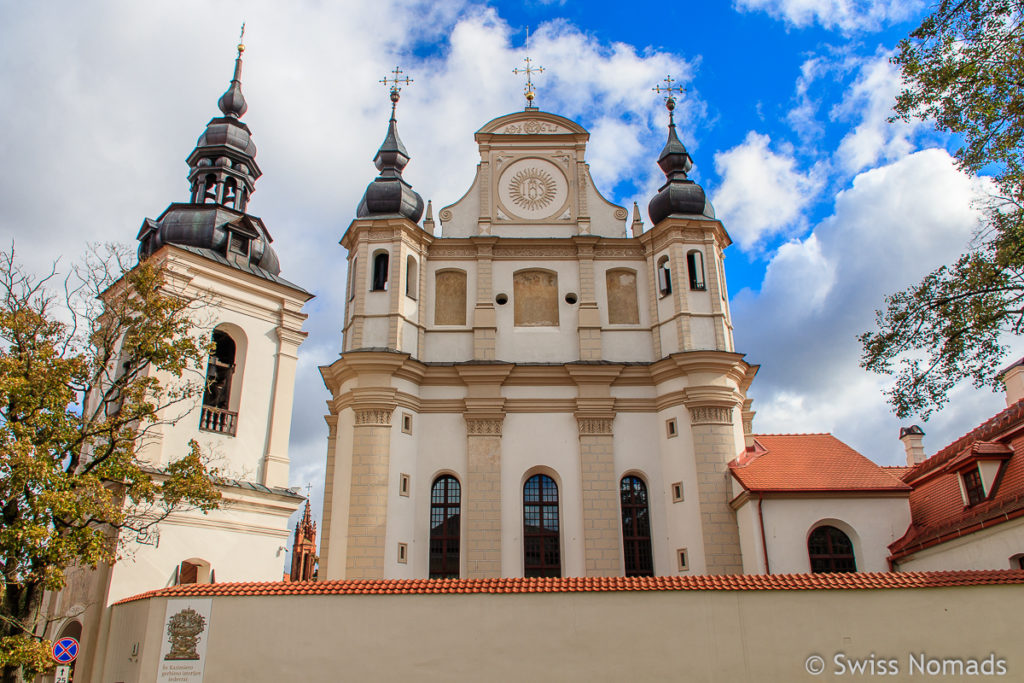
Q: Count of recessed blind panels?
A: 3